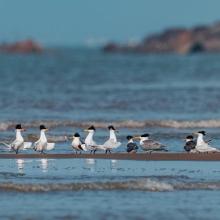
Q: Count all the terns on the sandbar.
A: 9